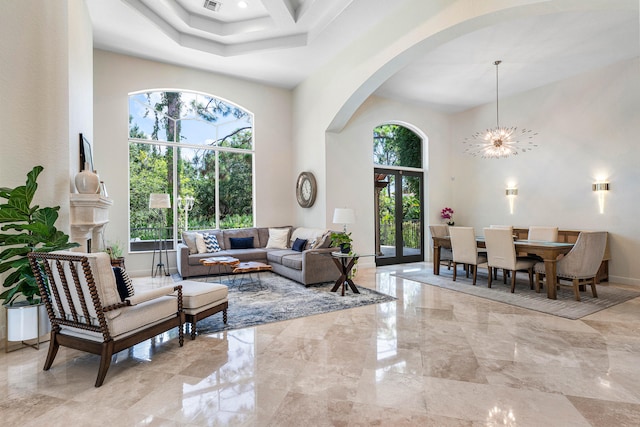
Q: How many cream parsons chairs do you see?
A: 4